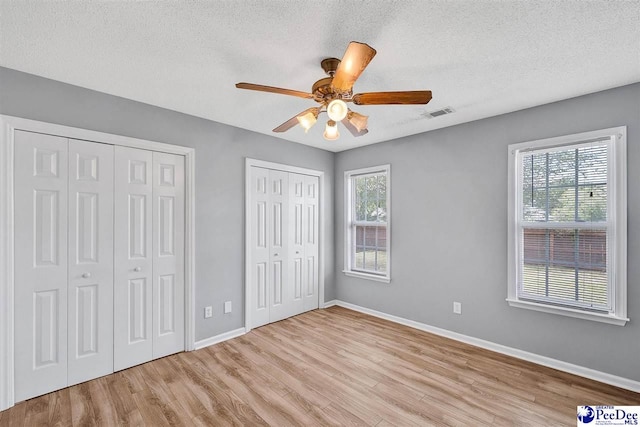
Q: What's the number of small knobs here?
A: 4